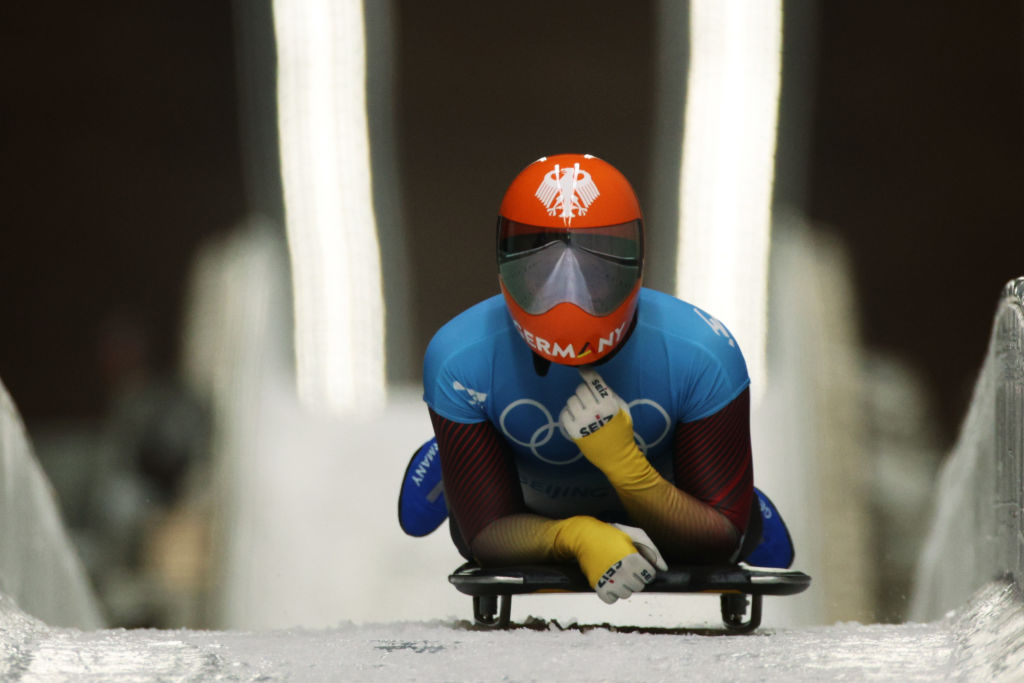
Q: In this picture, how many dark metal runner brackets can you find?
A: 2